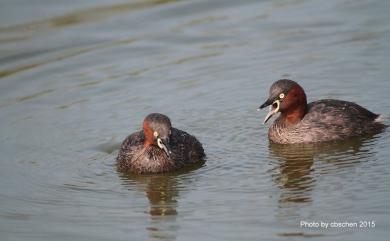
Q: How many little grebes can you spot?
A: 2